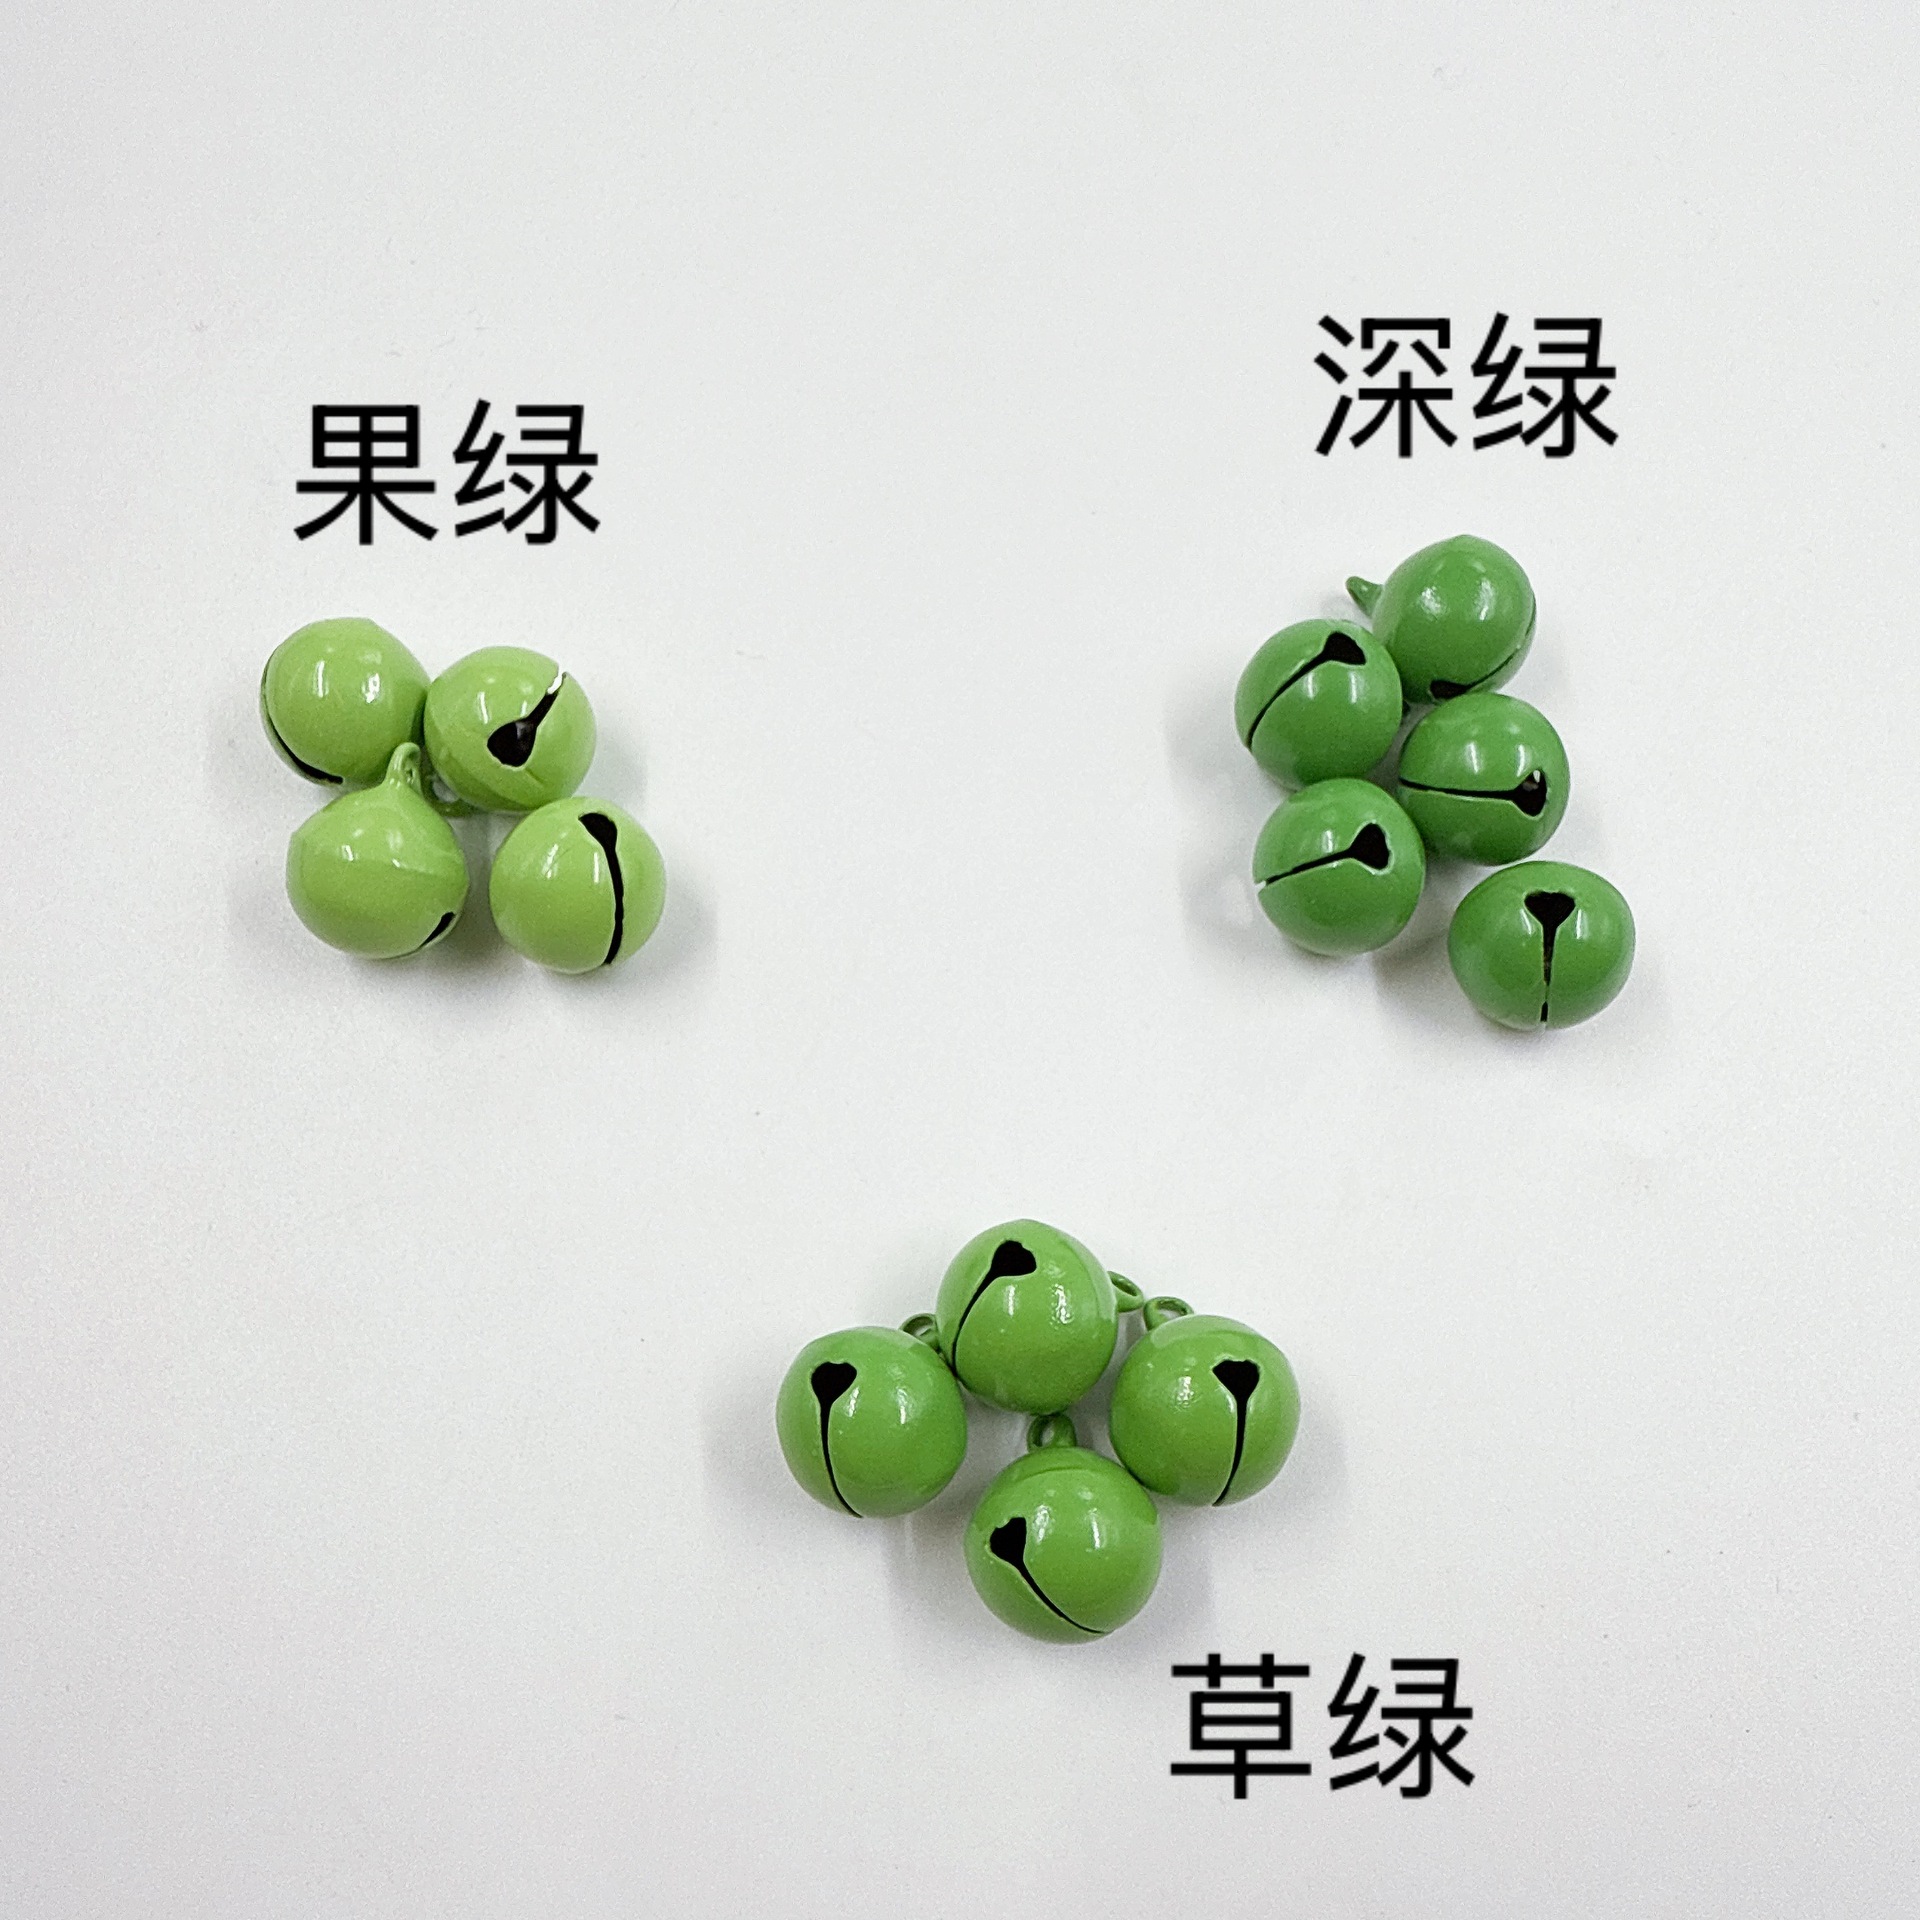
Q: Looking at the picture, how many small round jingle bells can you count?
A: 13